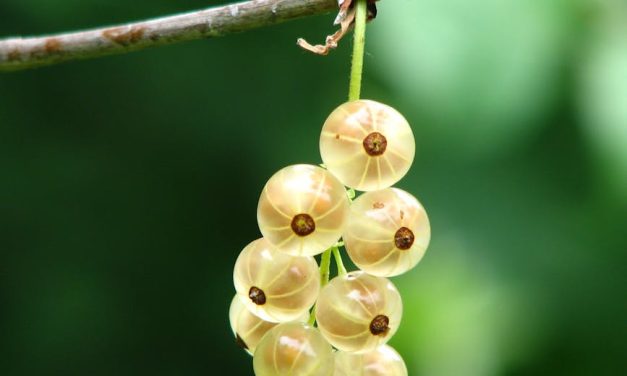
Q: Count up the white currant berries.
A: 8